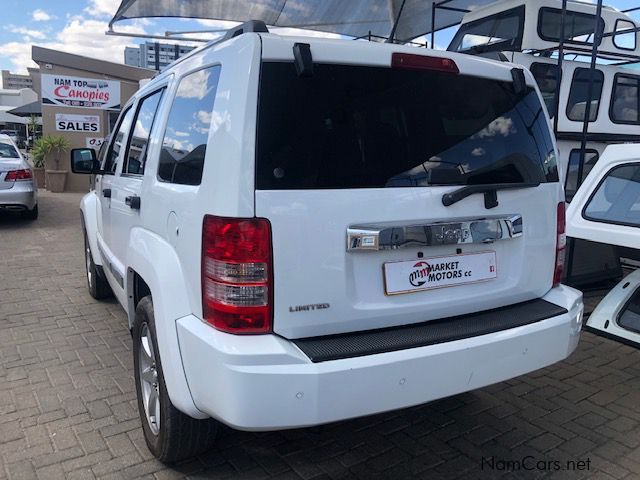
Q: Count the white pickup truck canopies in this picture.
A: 5